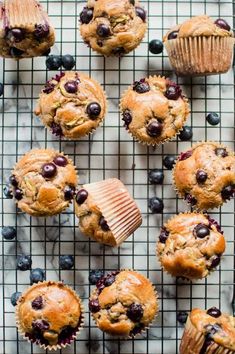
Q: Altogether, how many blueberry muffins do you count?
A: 12